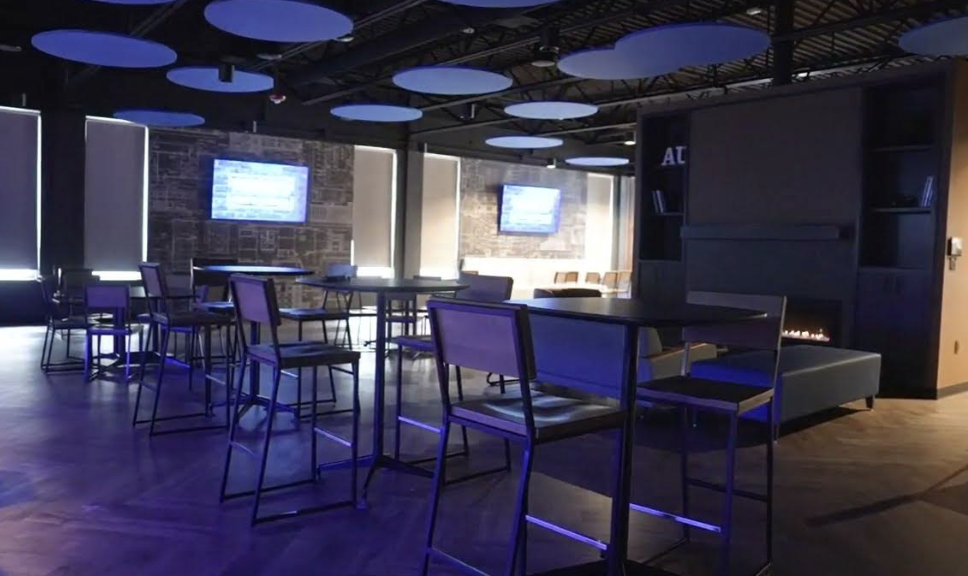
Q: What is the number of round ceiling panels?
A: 14